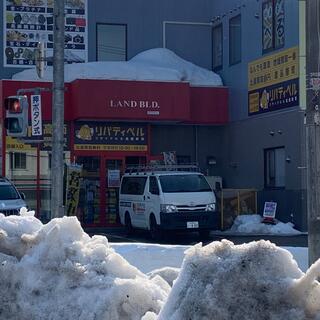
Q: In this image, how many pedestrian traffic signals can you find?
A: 1